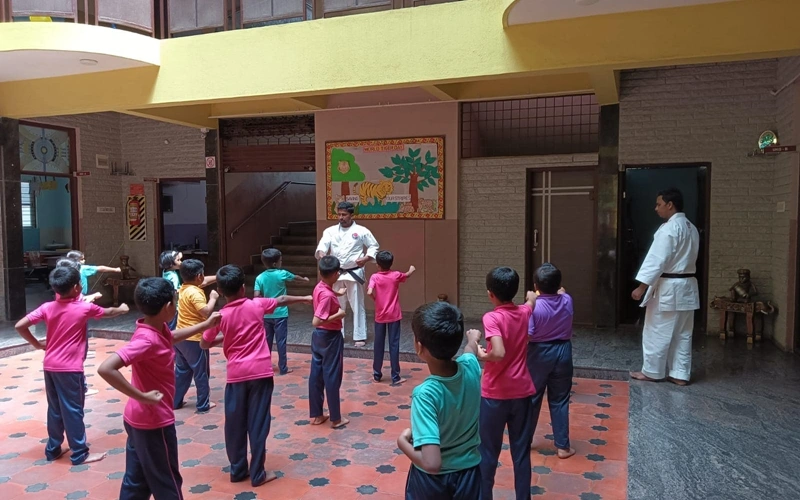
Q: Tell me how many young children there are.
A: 13